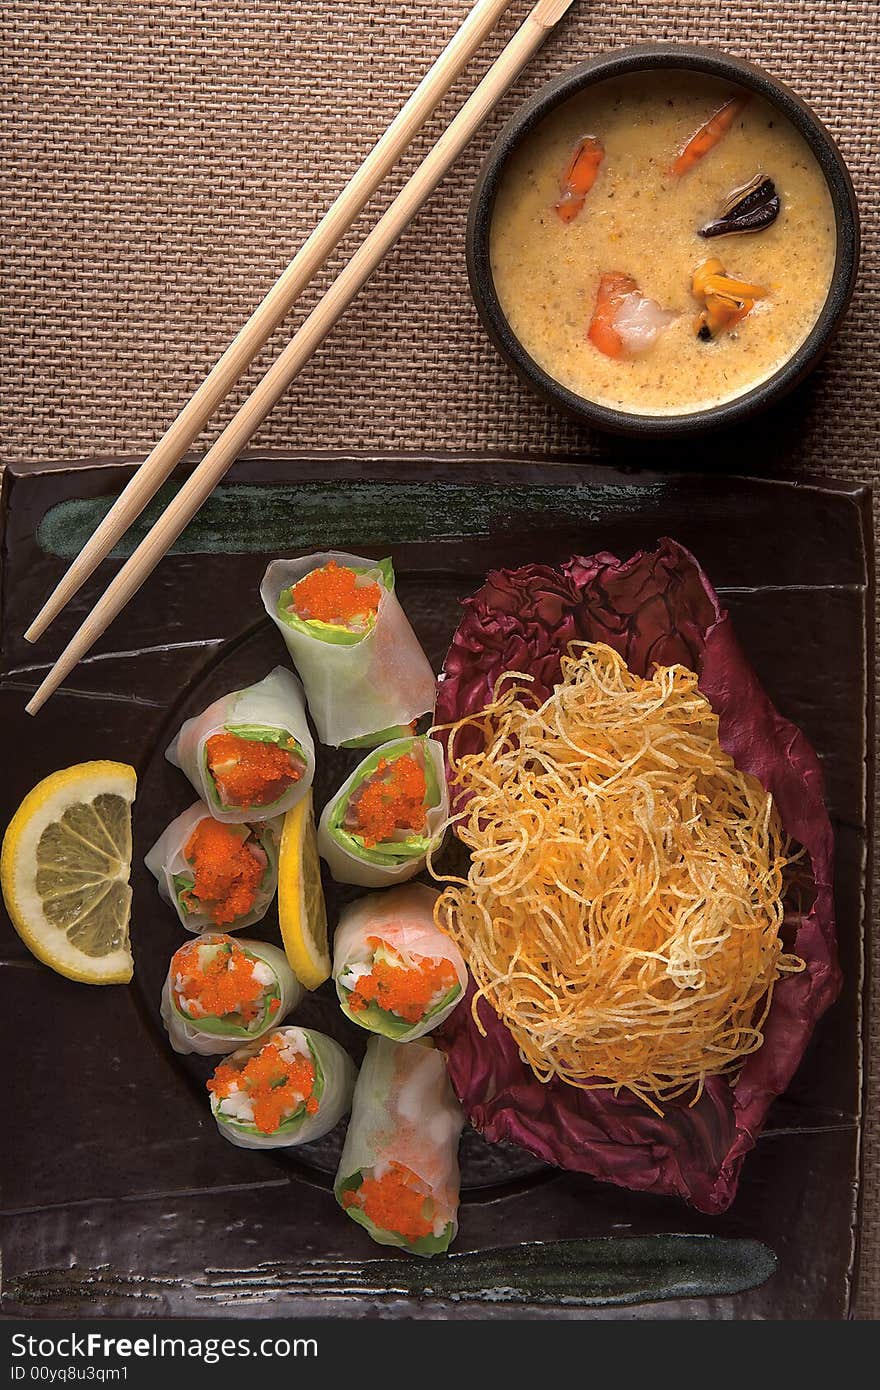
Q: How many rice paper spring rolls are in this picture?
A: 8